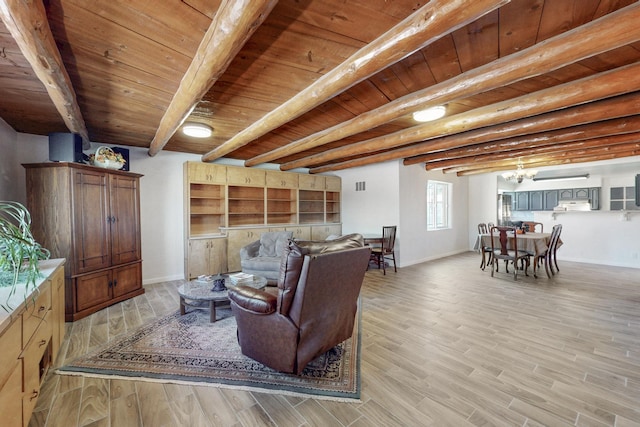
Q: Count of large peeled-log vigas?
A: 10